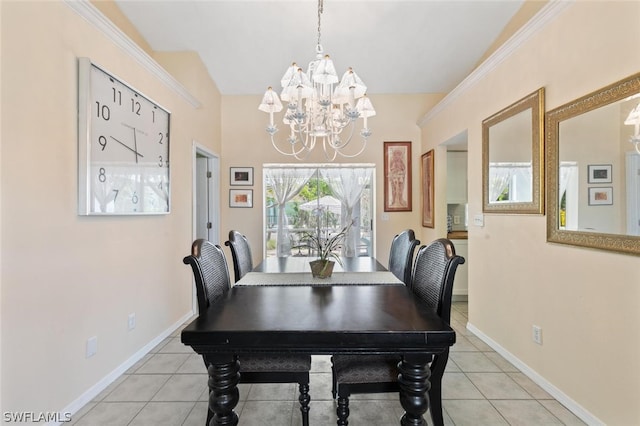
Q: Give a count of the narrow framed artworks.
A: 2